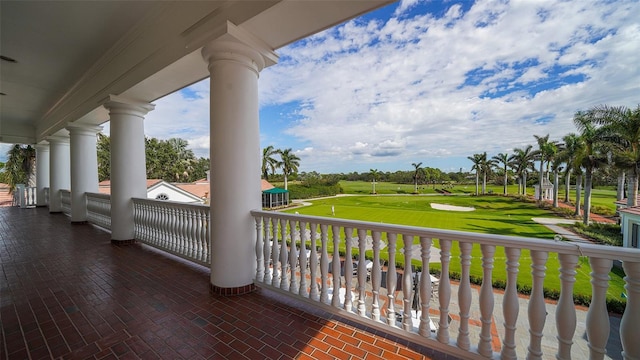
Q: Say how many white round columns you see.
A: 5